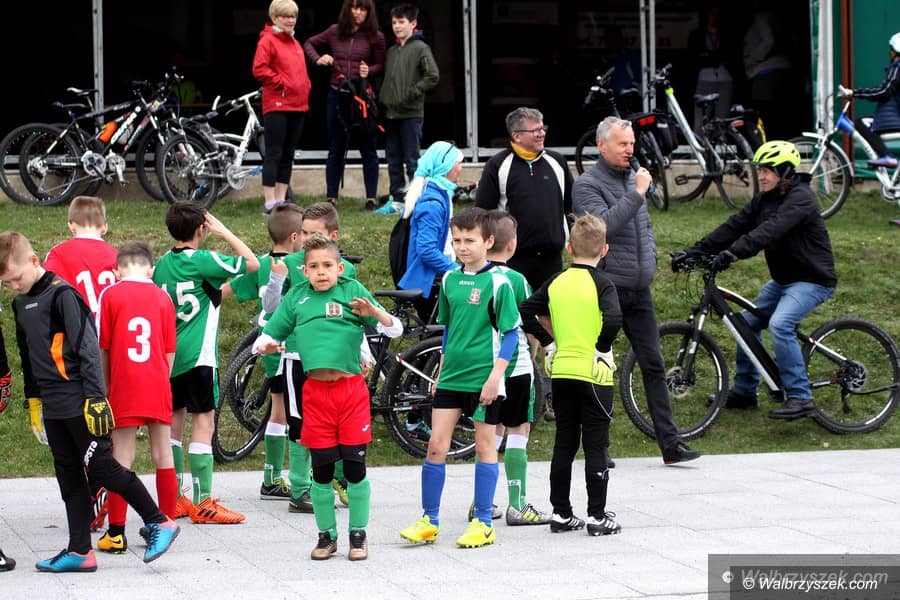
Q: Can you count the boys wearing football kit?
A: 10